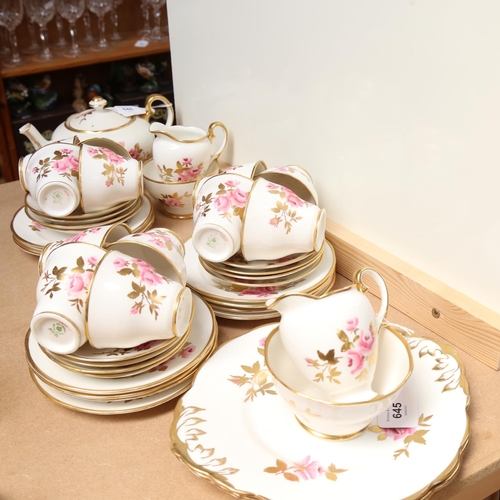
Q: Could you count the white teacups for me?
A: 12